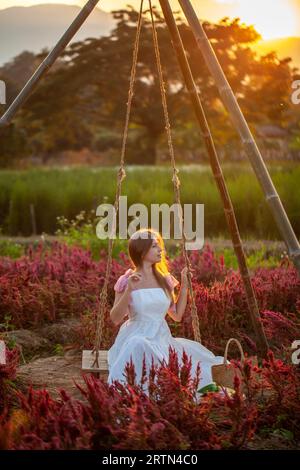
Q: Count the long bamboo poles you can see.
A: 3